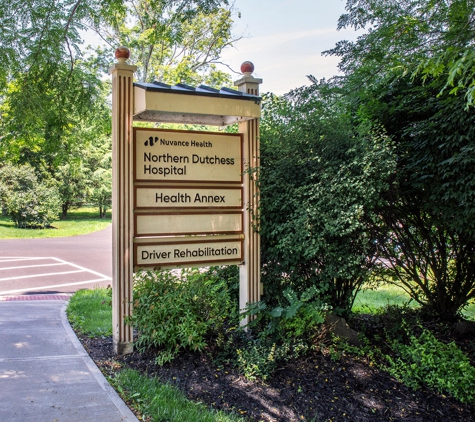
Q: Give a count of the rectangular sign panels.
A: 4